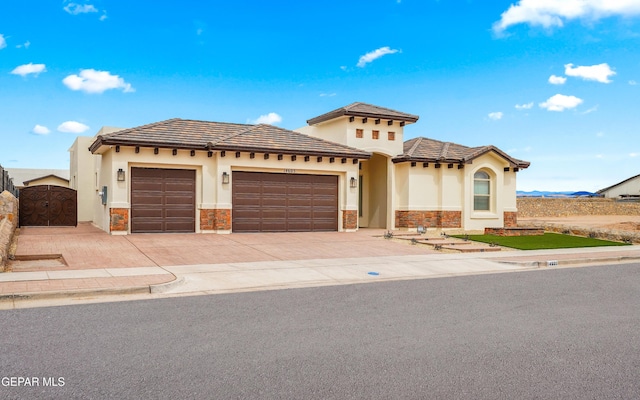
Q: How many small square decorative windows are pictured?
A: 3